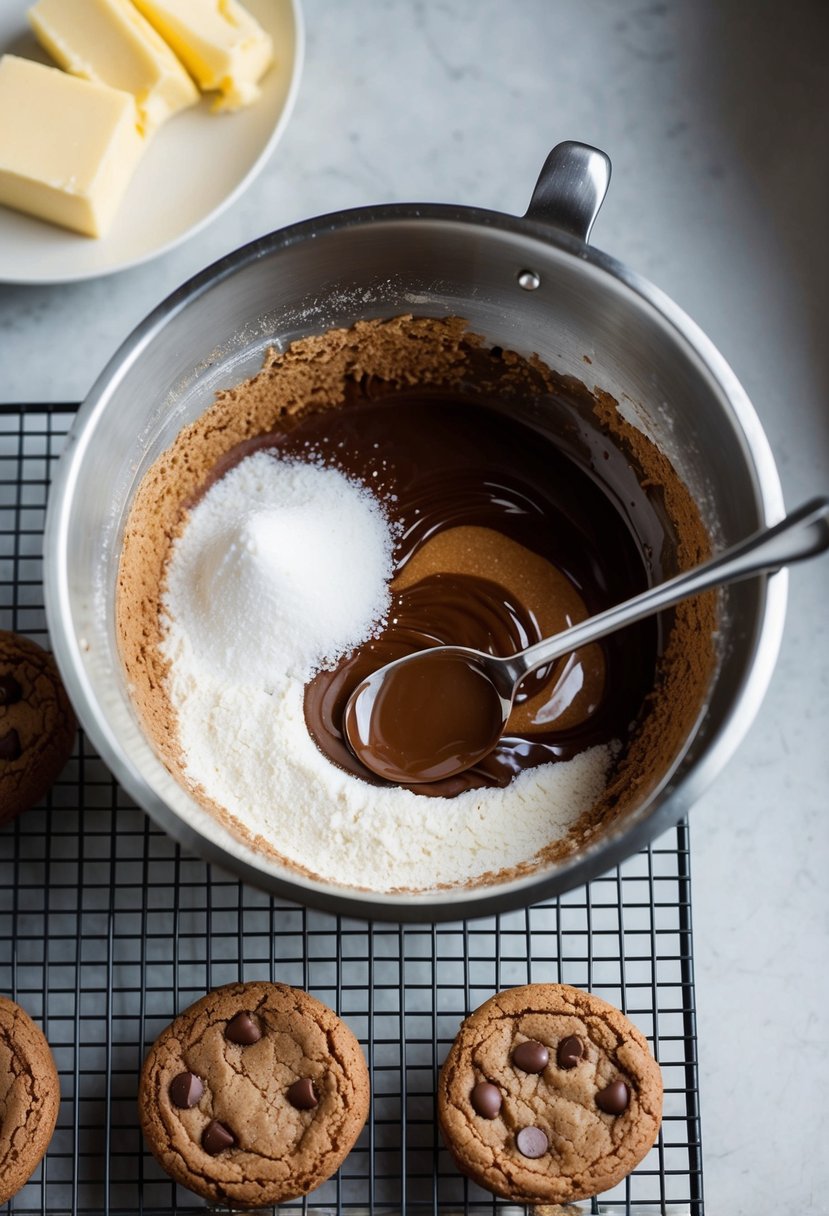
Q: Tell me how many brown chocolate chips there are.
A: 11